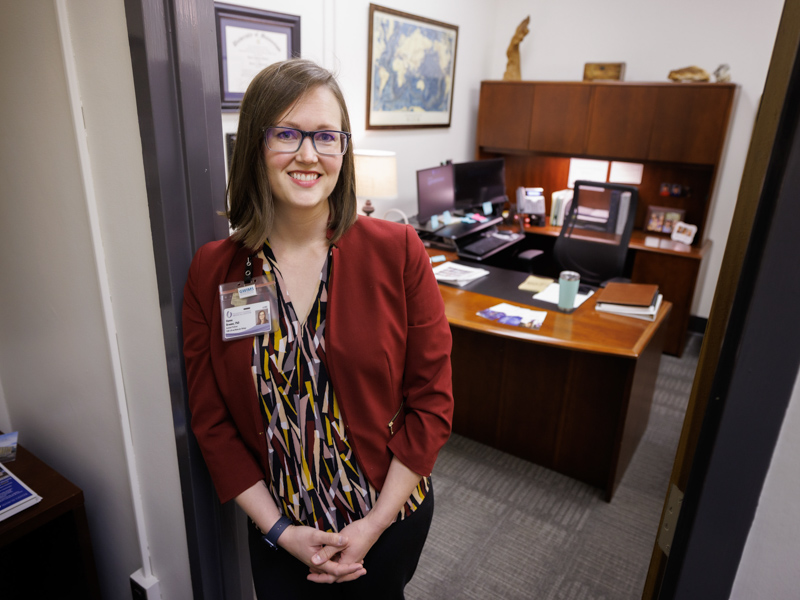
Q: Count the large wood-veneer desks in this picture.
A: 1